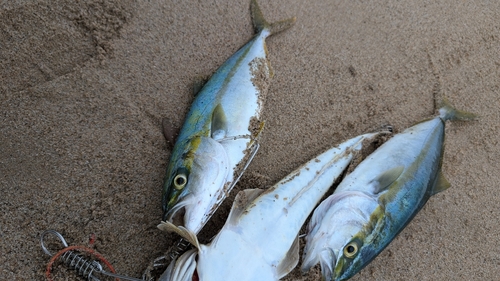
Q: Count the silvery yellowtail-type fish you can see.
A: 2